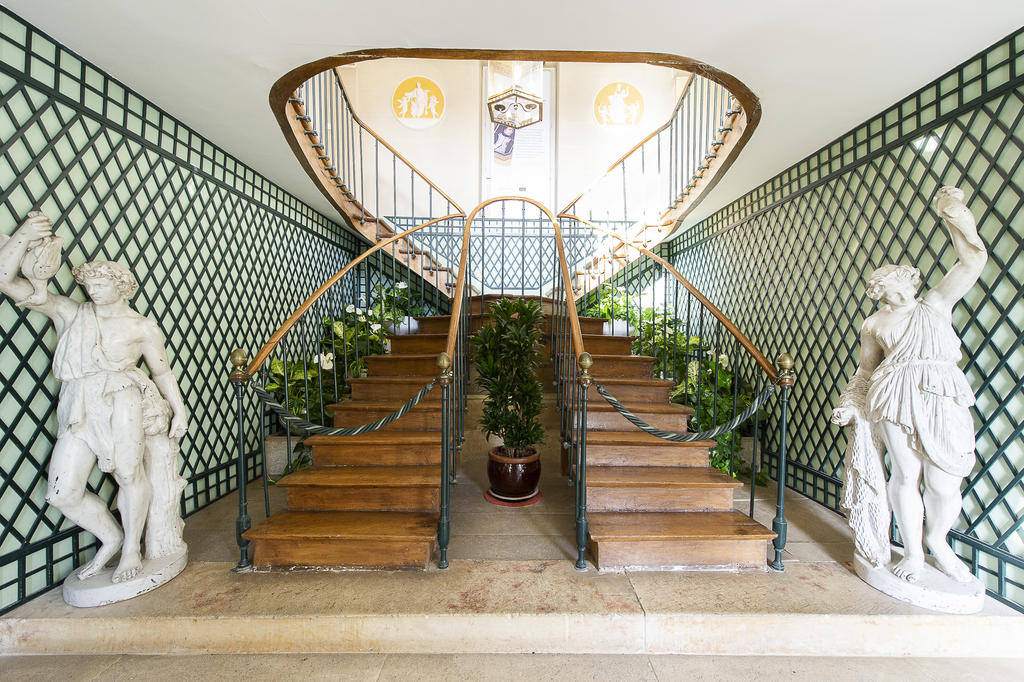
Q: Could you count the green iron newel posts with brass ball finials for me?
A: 4